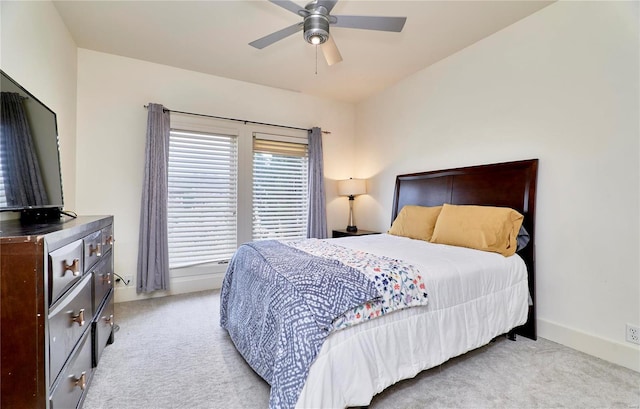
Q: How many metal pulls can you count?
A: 7